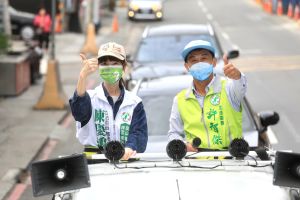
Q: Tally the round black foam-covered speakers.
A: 3